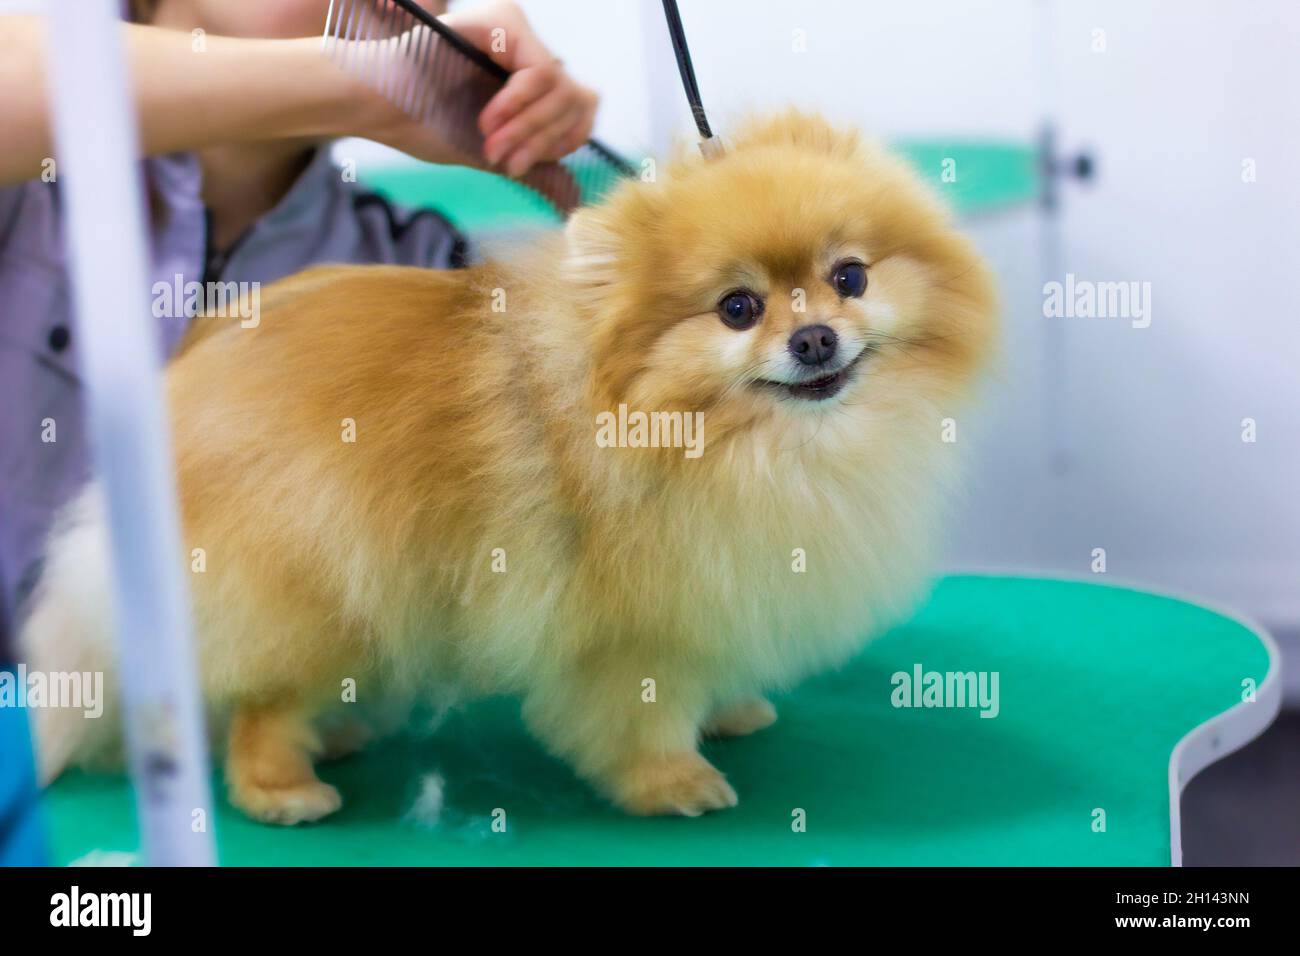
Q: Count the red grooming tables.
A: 0